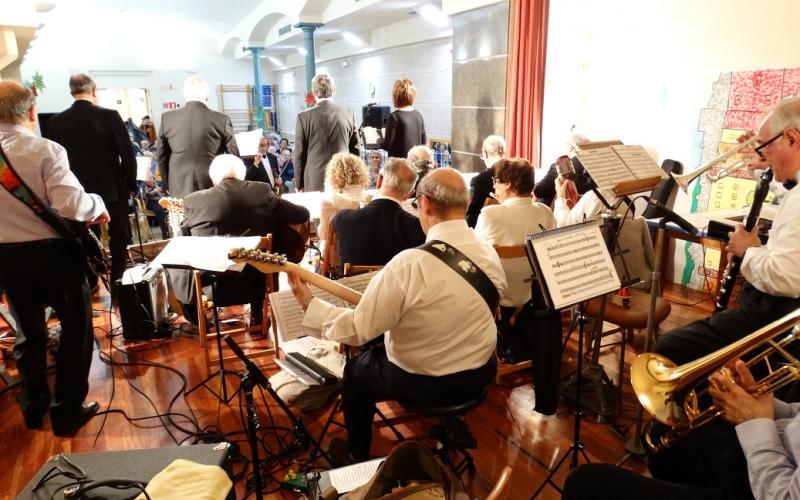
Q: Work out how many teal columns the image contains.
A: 2